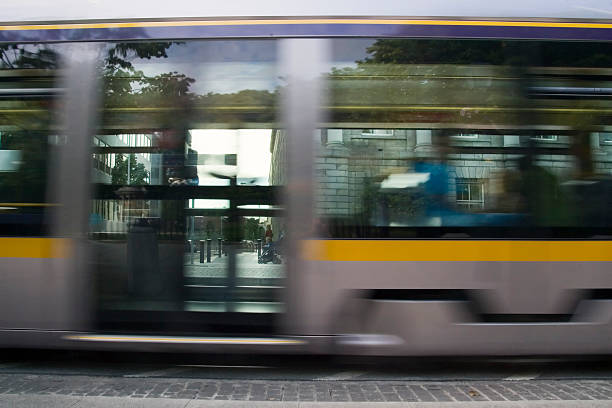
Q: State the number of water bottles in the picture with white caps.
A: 0